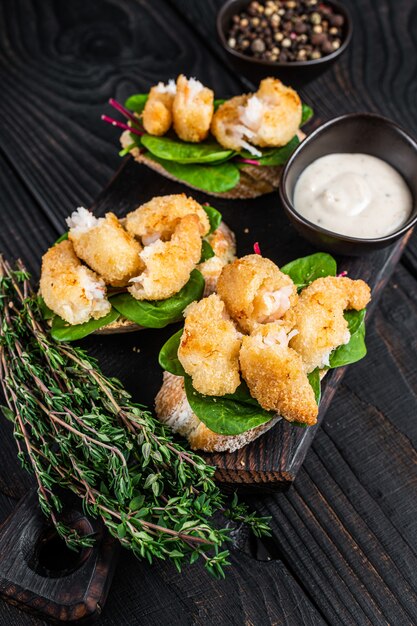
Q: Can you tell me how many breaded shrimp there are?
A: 12